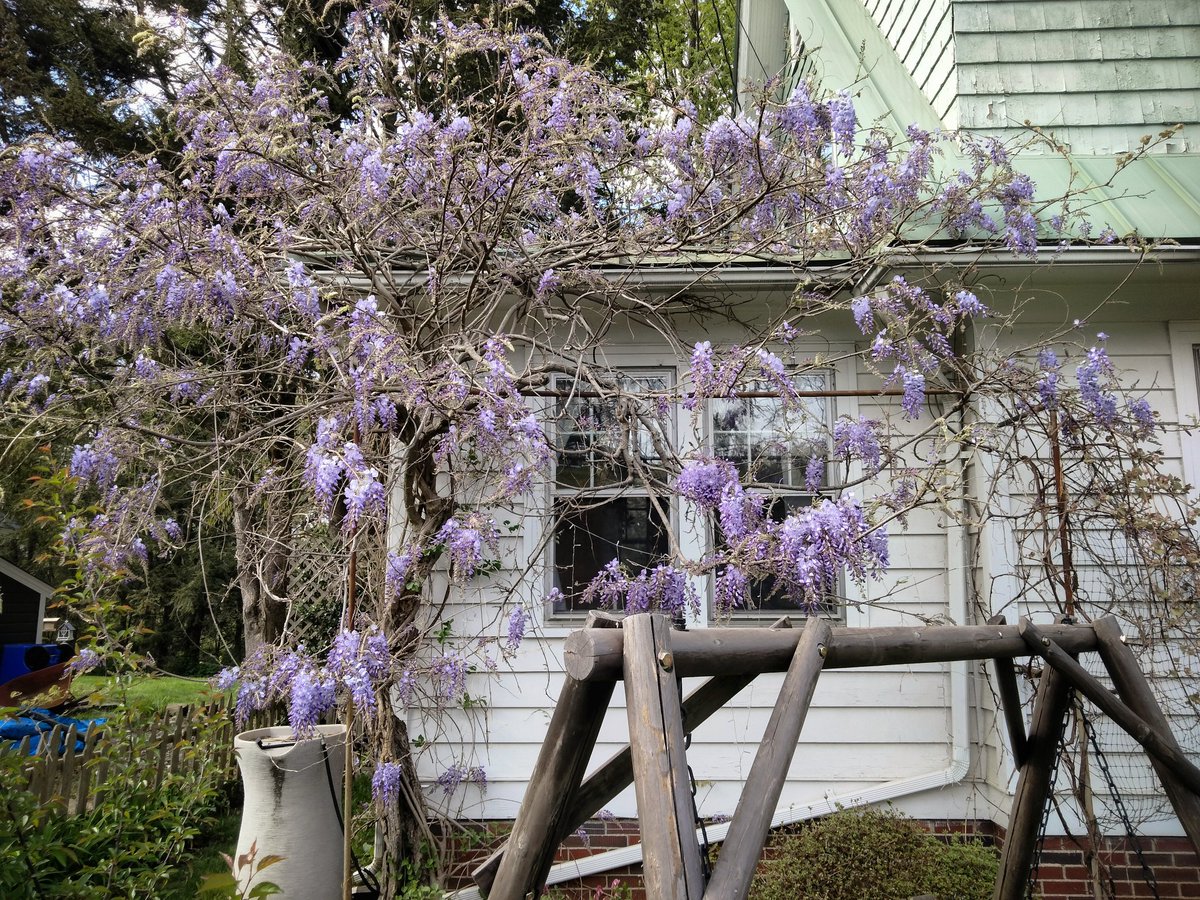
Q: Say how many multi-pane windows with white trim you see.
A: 2